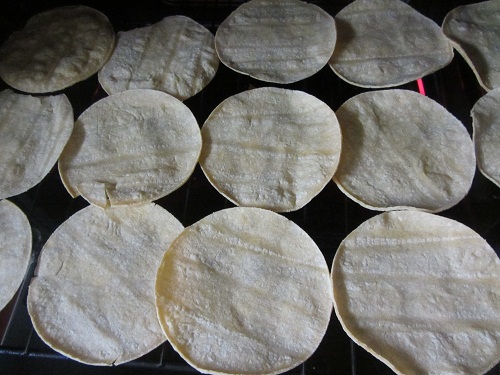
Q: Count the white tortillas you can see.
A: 14